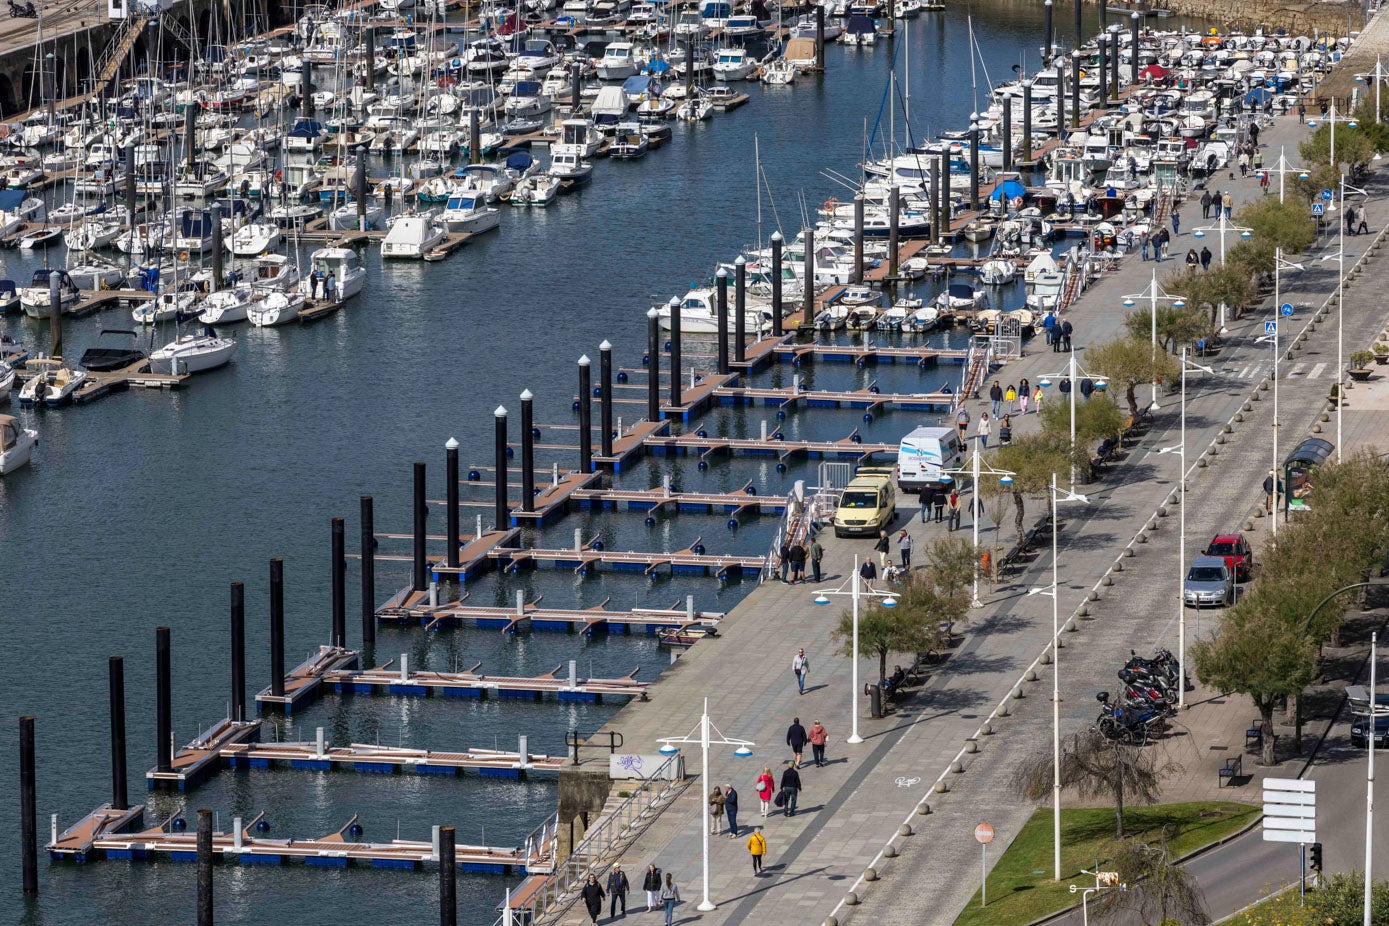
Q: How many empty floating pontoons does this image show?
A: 9